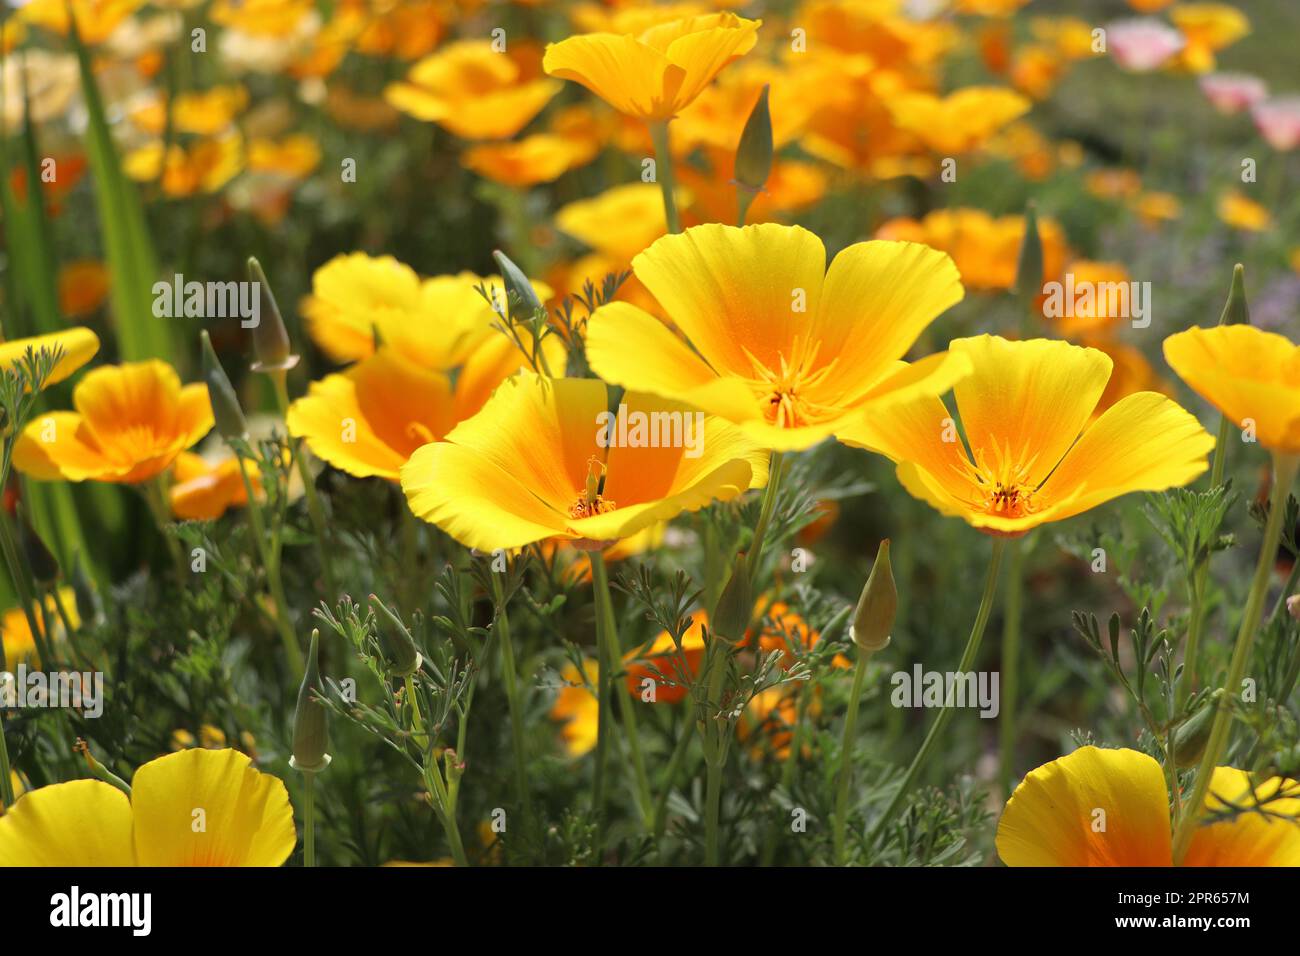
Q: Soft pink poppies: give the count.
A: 3